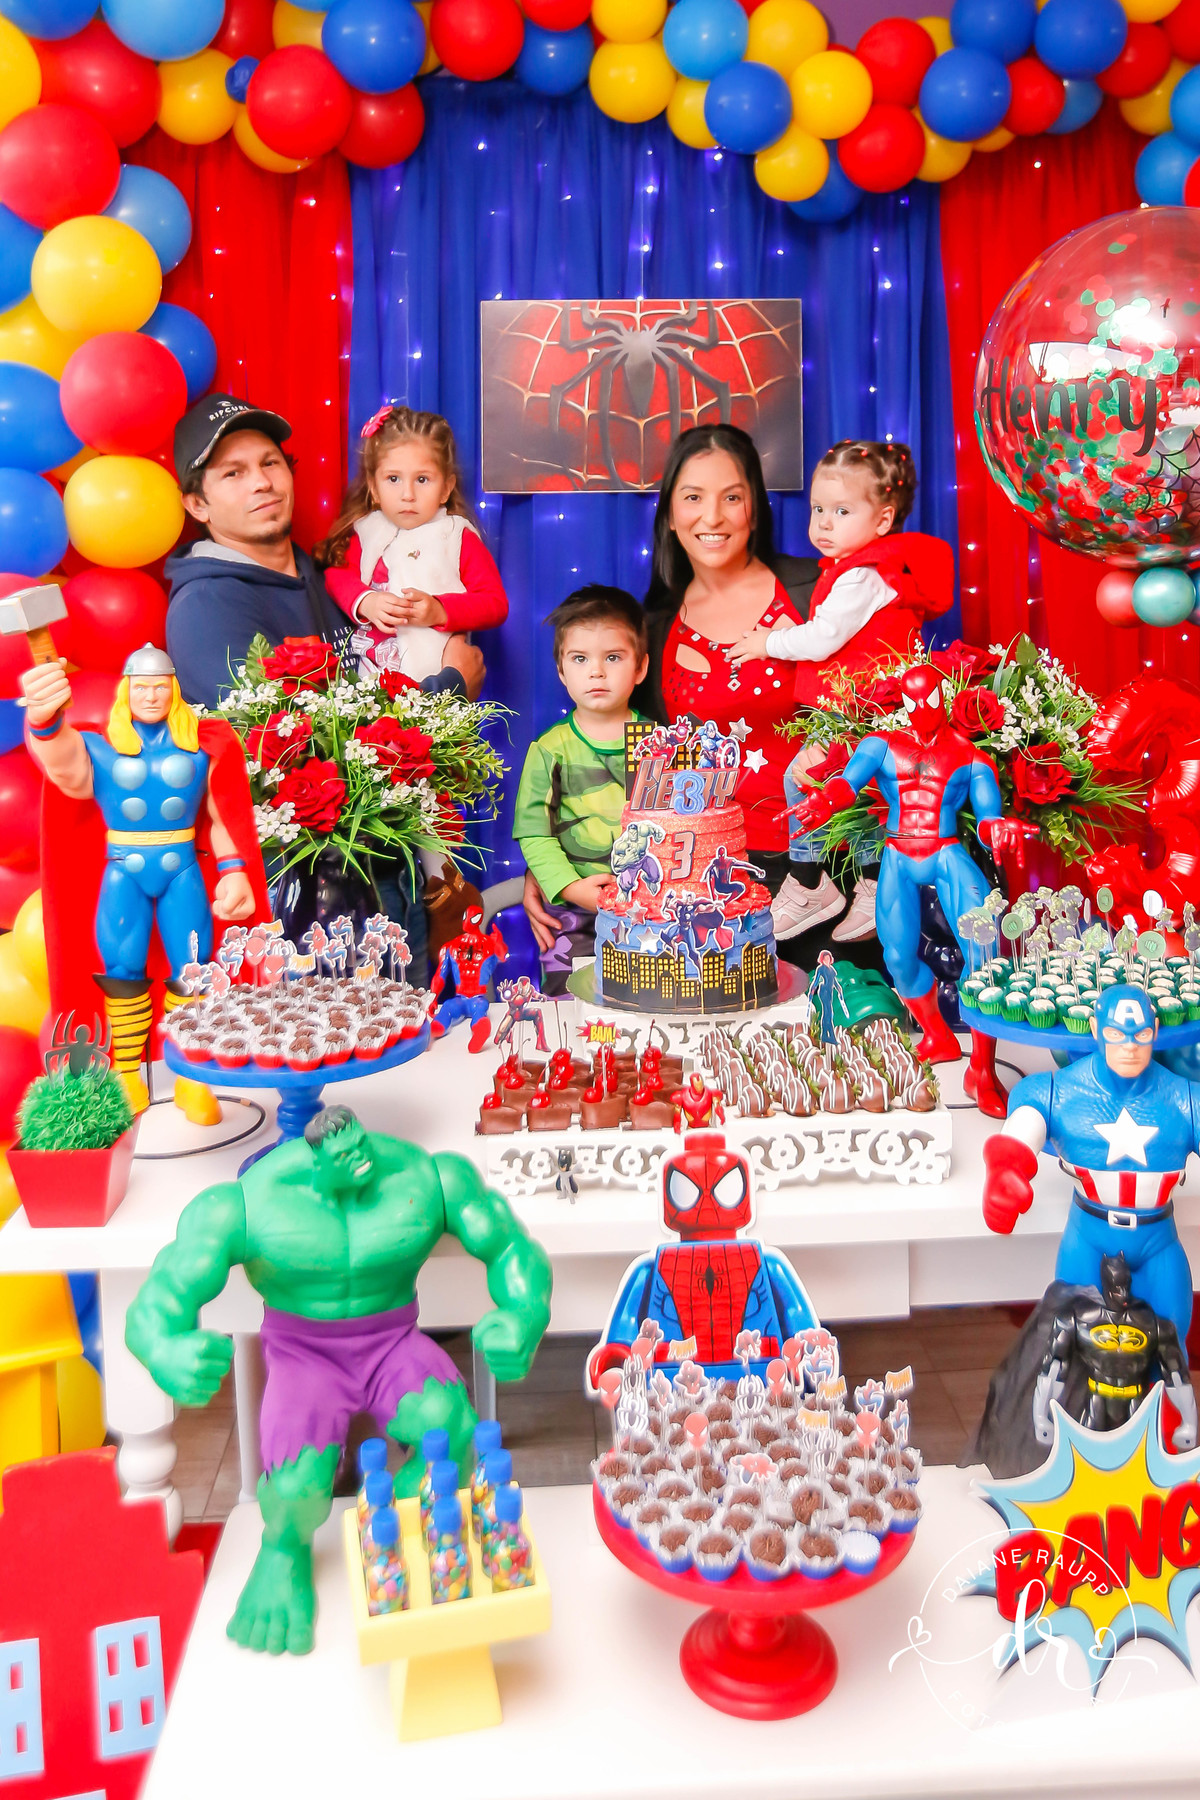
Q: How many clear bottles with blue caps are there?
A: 9